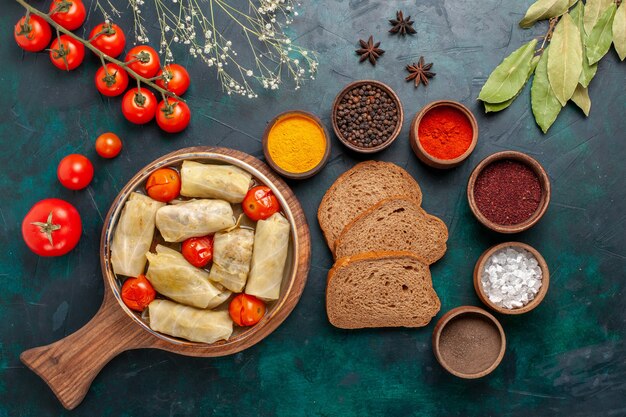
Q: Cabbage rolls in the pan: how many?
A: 7